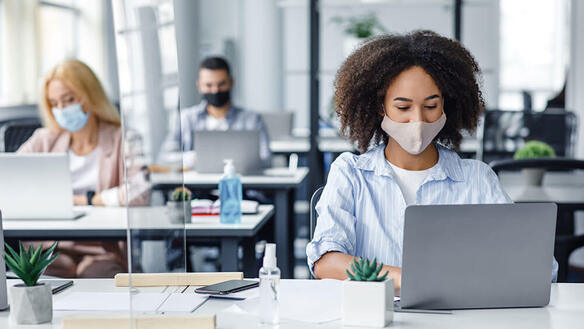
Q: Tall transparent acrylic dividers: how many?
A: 1